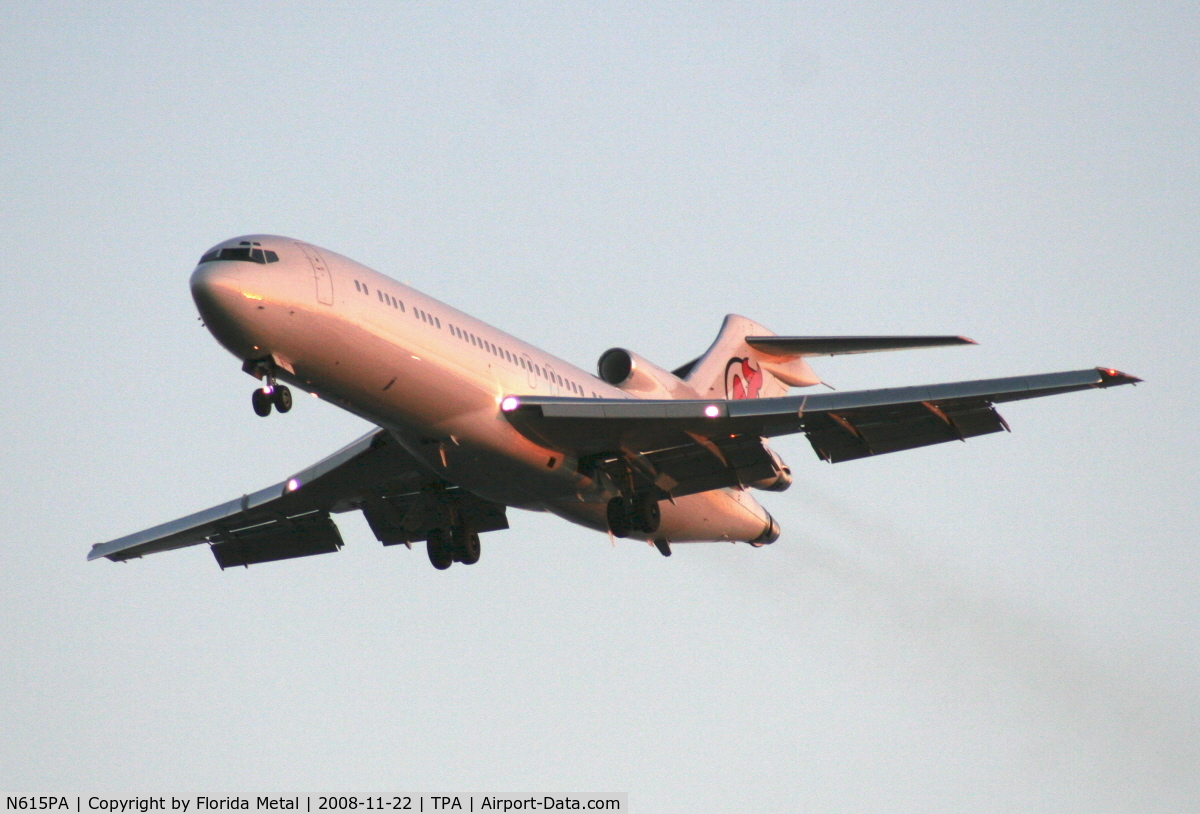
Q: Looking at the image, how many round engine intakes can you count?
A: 1